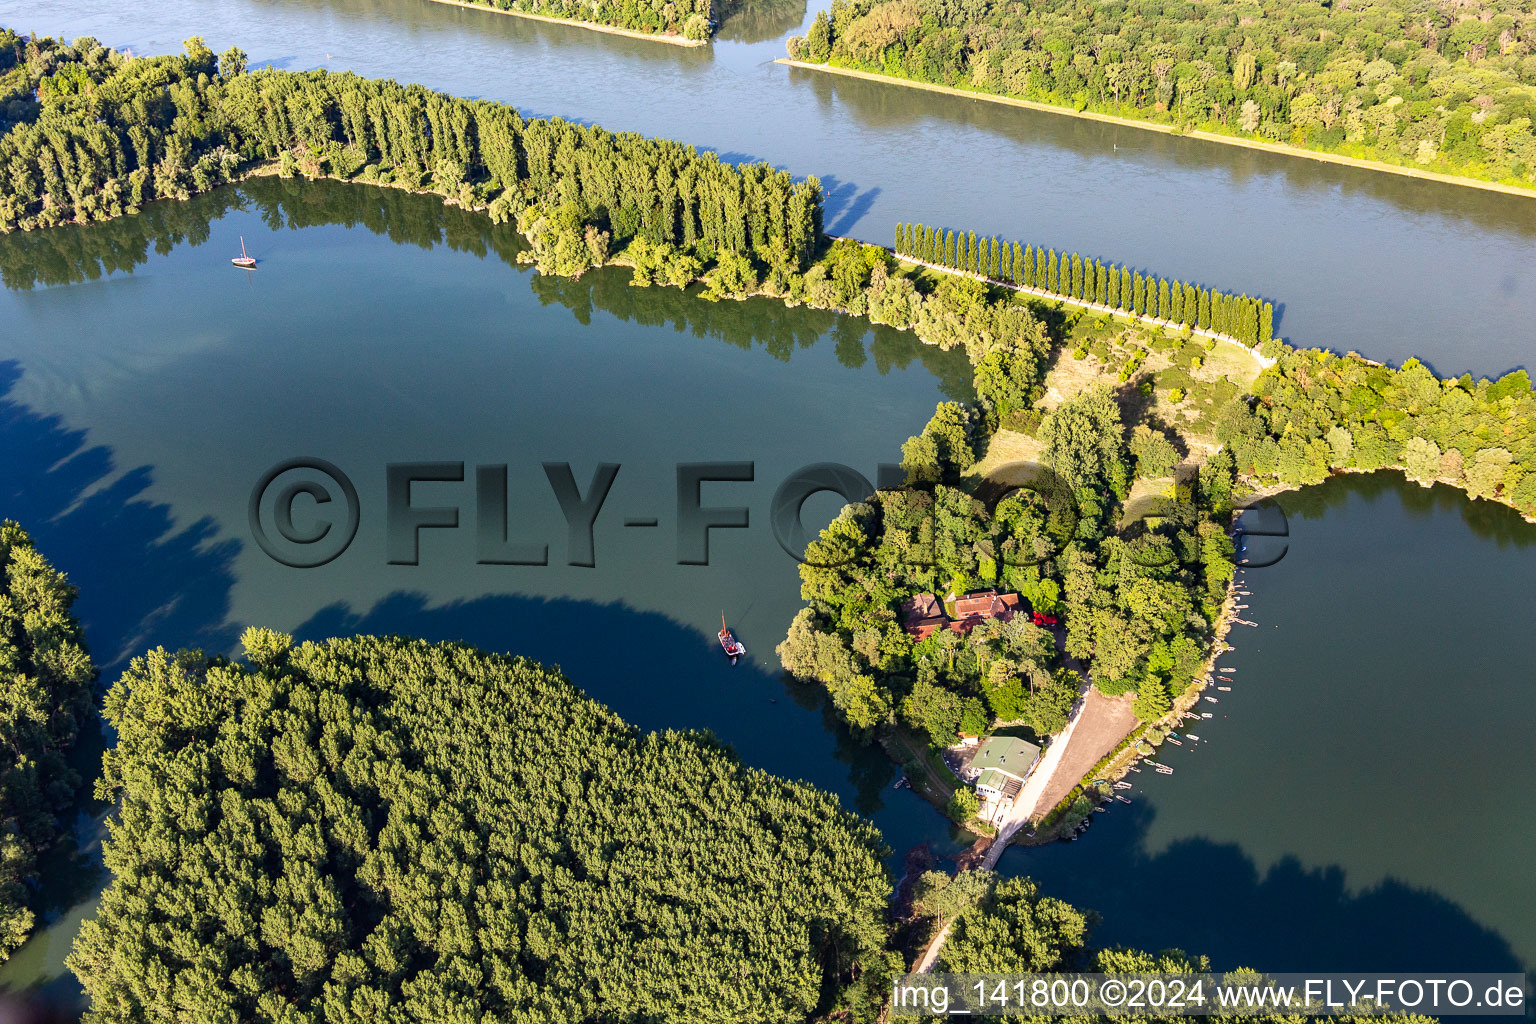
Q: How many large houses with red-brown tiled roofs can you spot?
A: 2